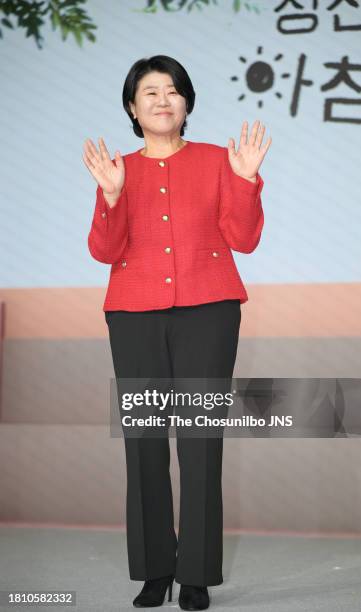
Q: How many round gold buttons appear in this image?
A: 8